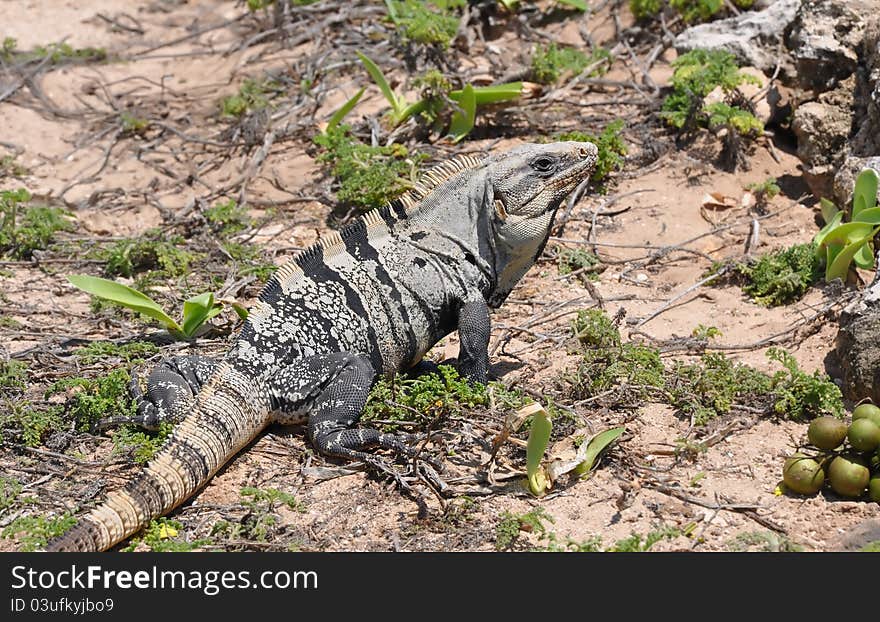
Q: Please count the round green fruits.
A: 6